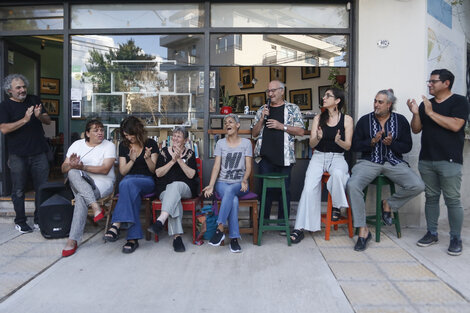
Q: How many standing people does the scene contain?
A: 3